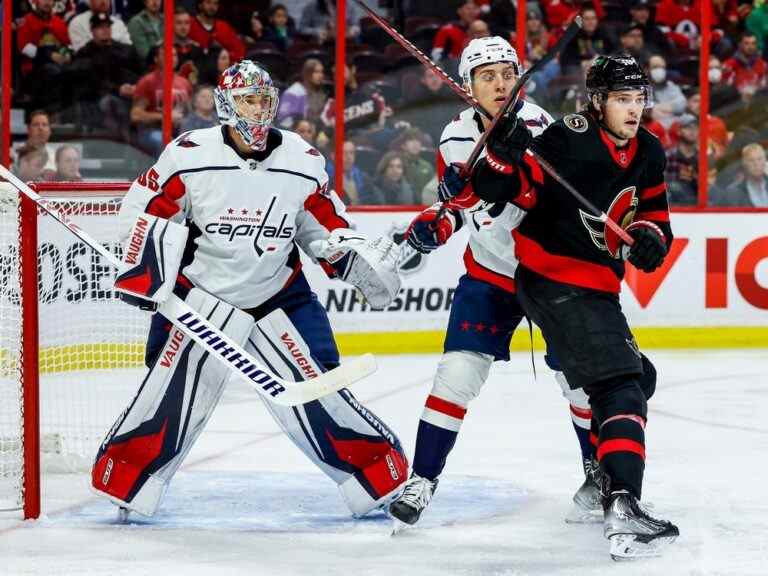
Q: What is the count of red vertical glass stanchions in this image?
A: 5